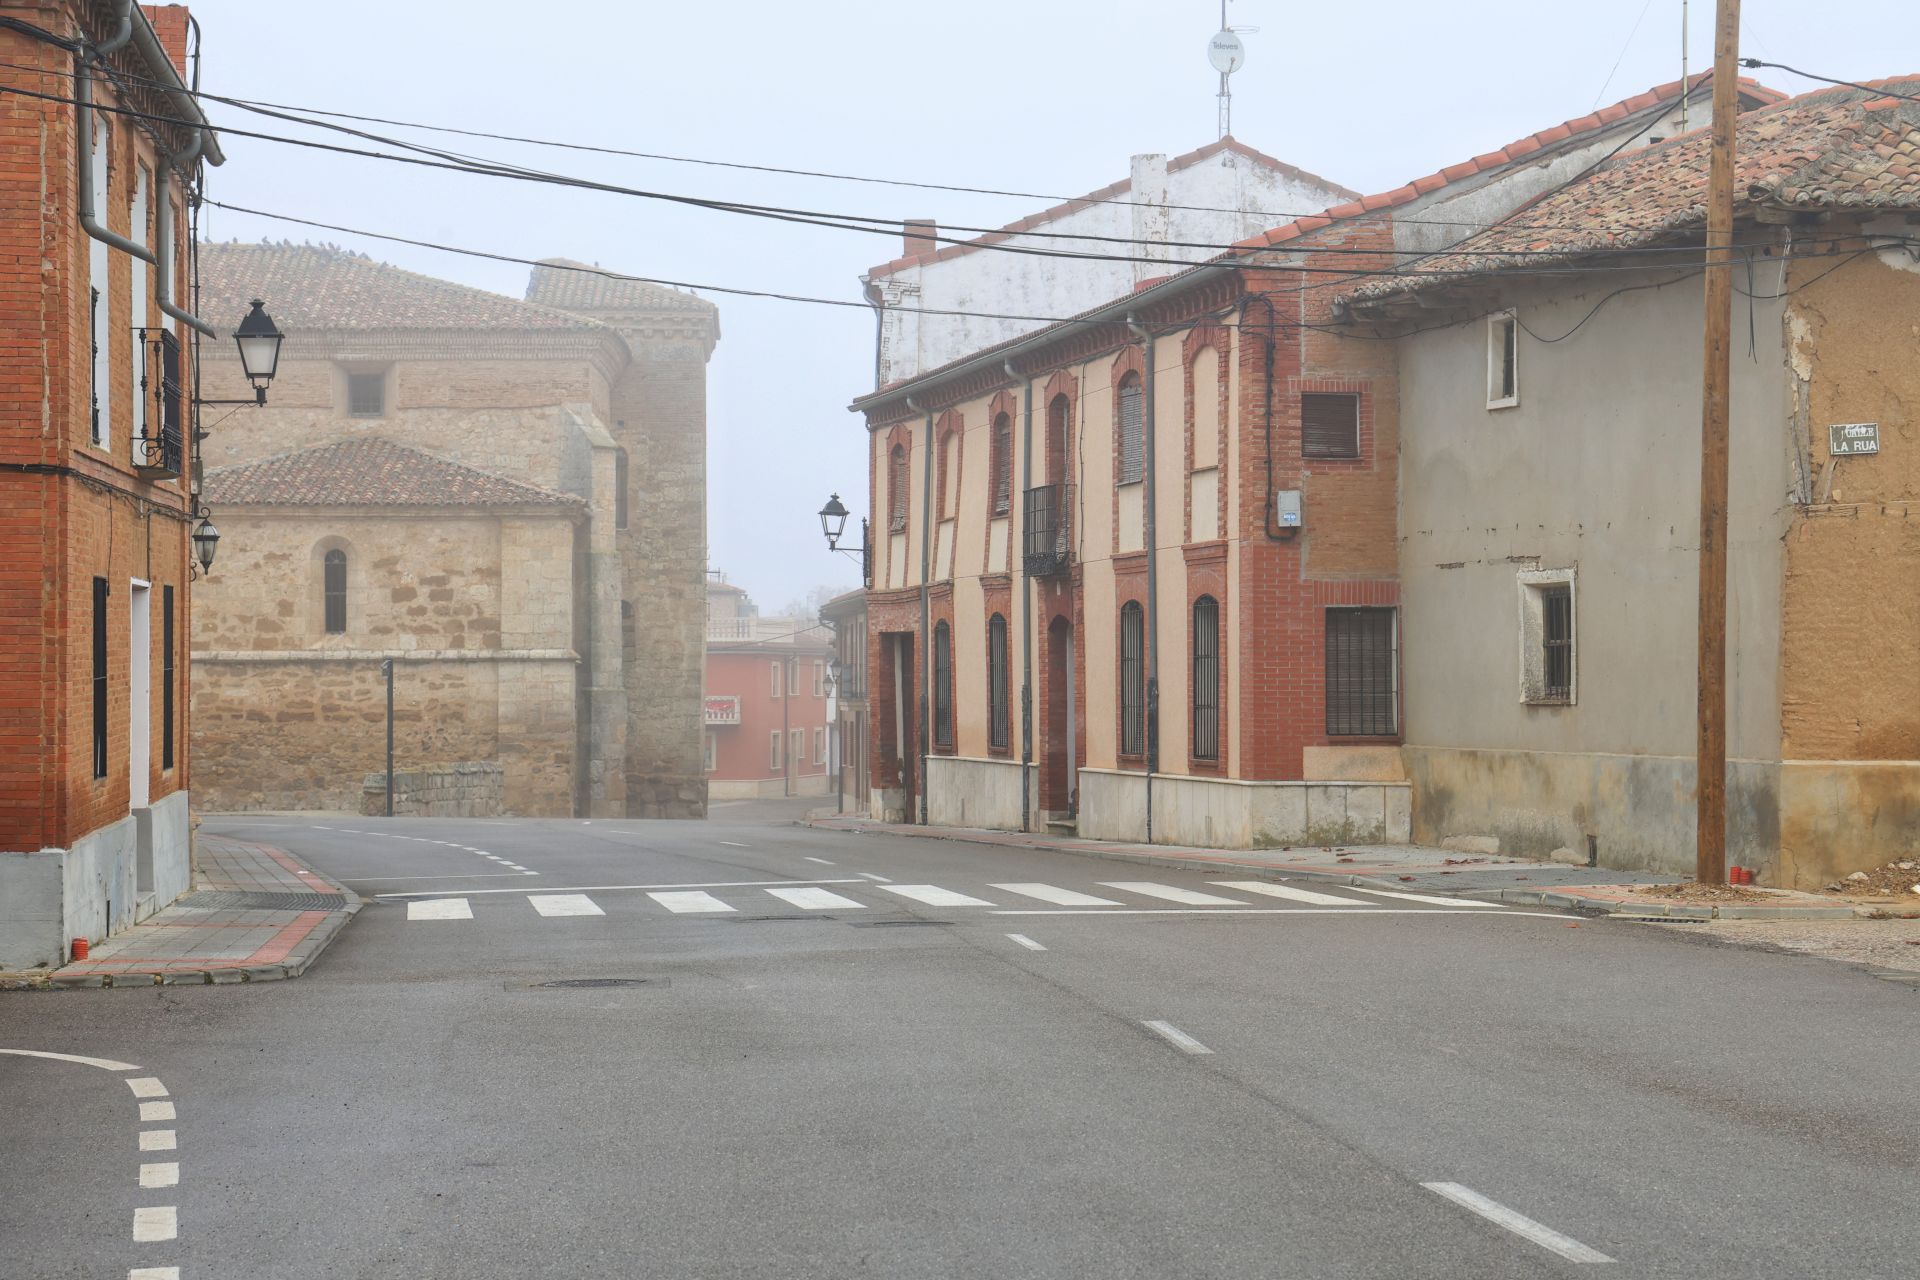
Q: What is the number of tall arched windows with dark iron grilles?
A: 4